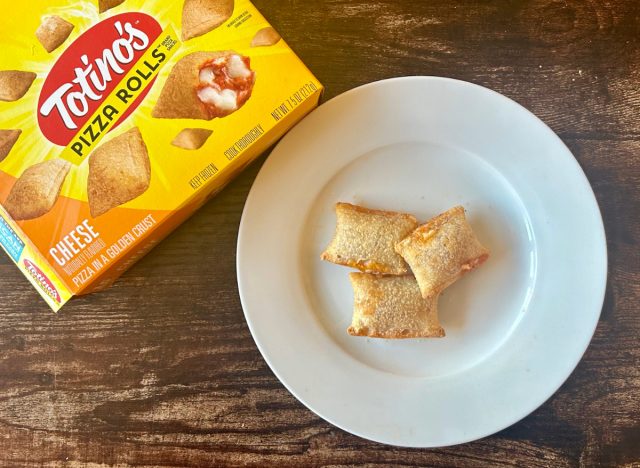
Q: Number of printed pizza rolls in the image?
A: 10